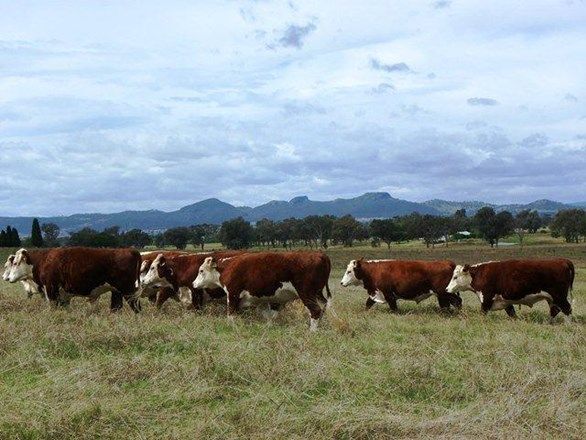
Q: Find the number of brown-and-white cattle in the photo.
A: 7